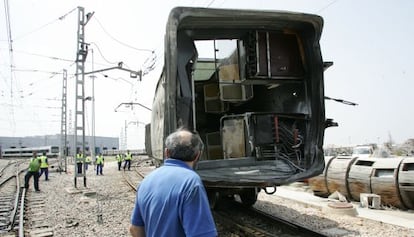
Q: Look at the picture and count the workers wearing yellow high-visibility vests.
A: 7